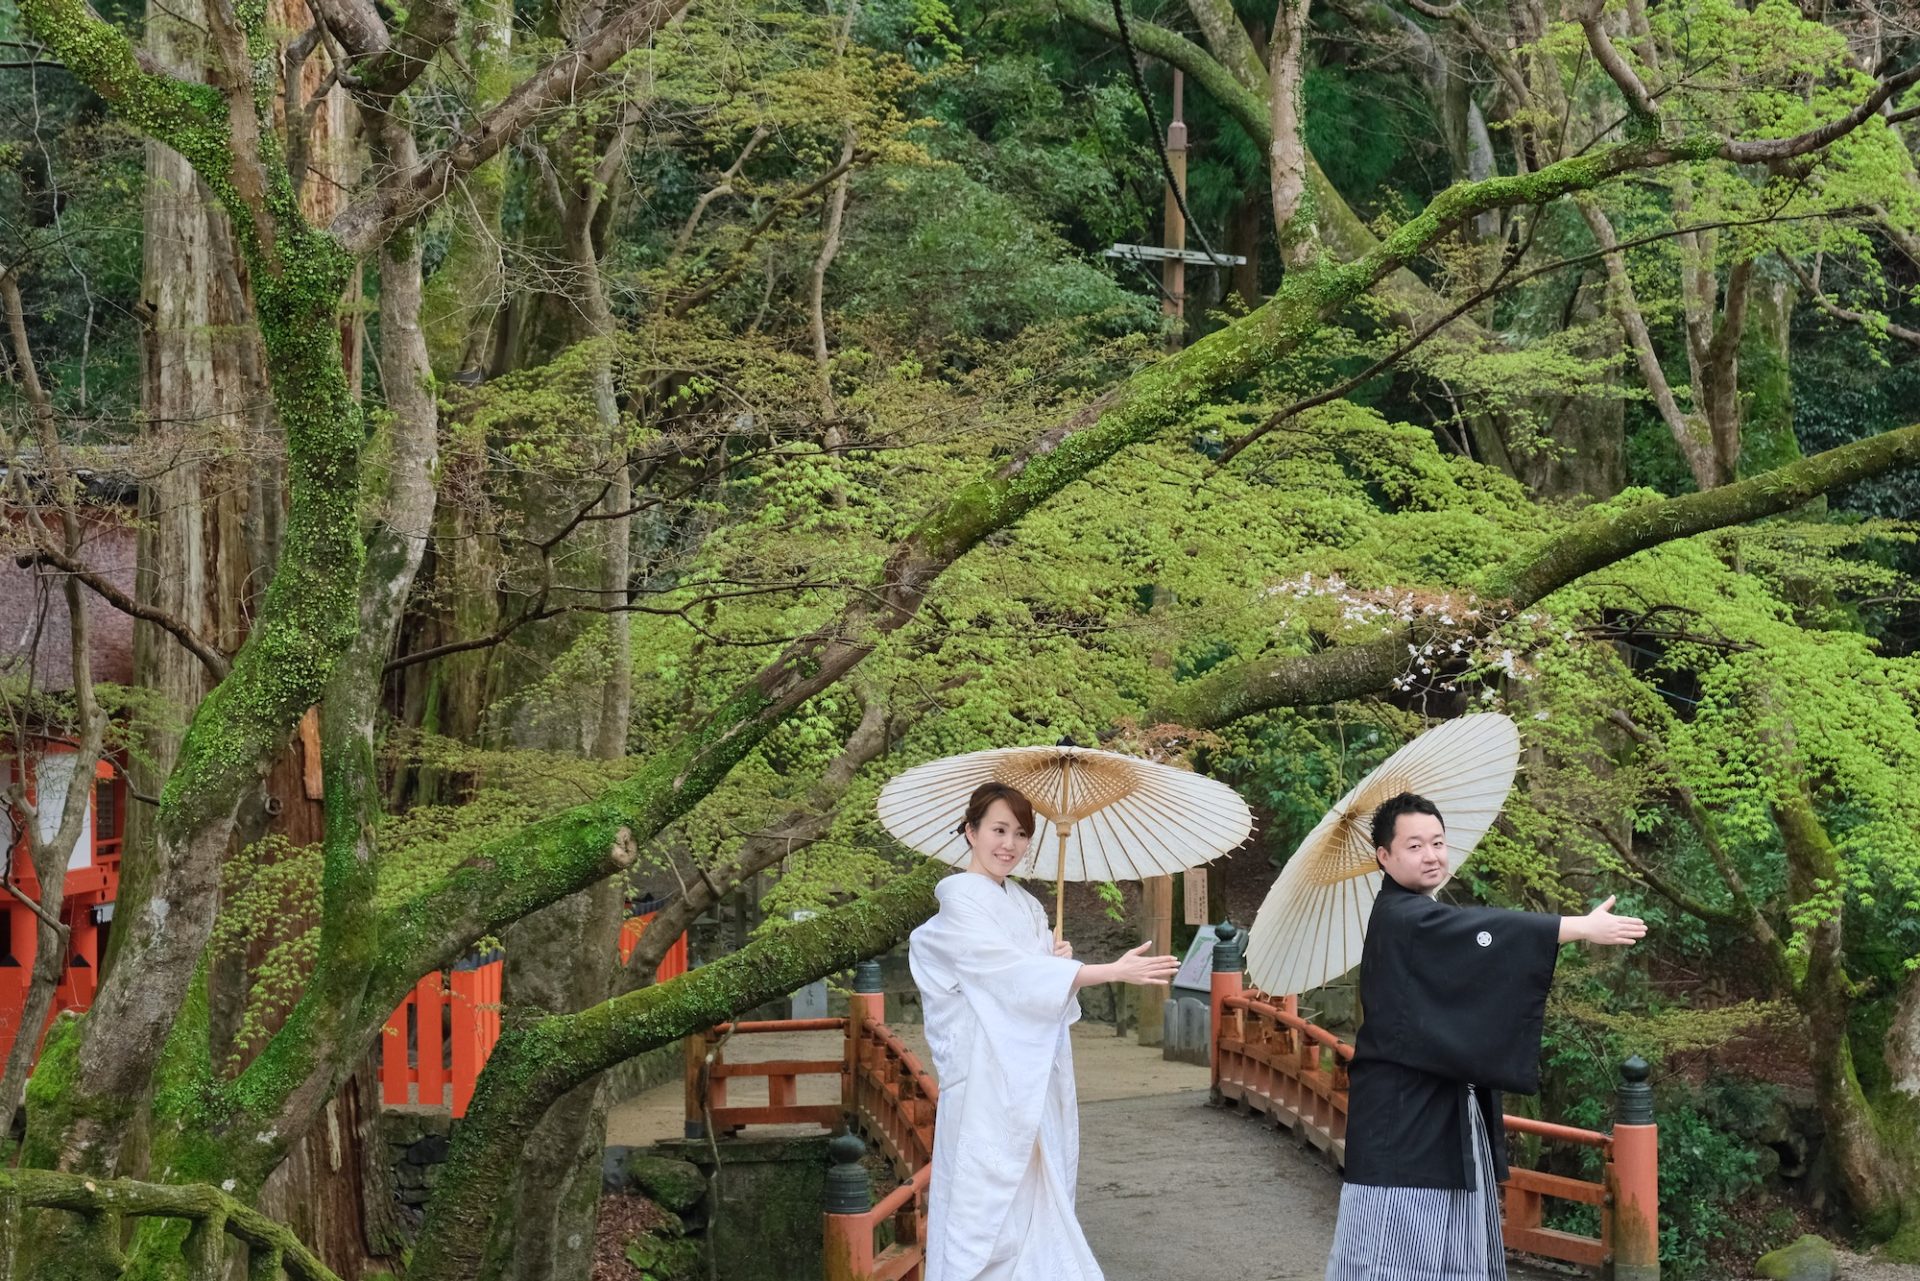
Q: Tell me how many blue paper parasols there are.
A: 0